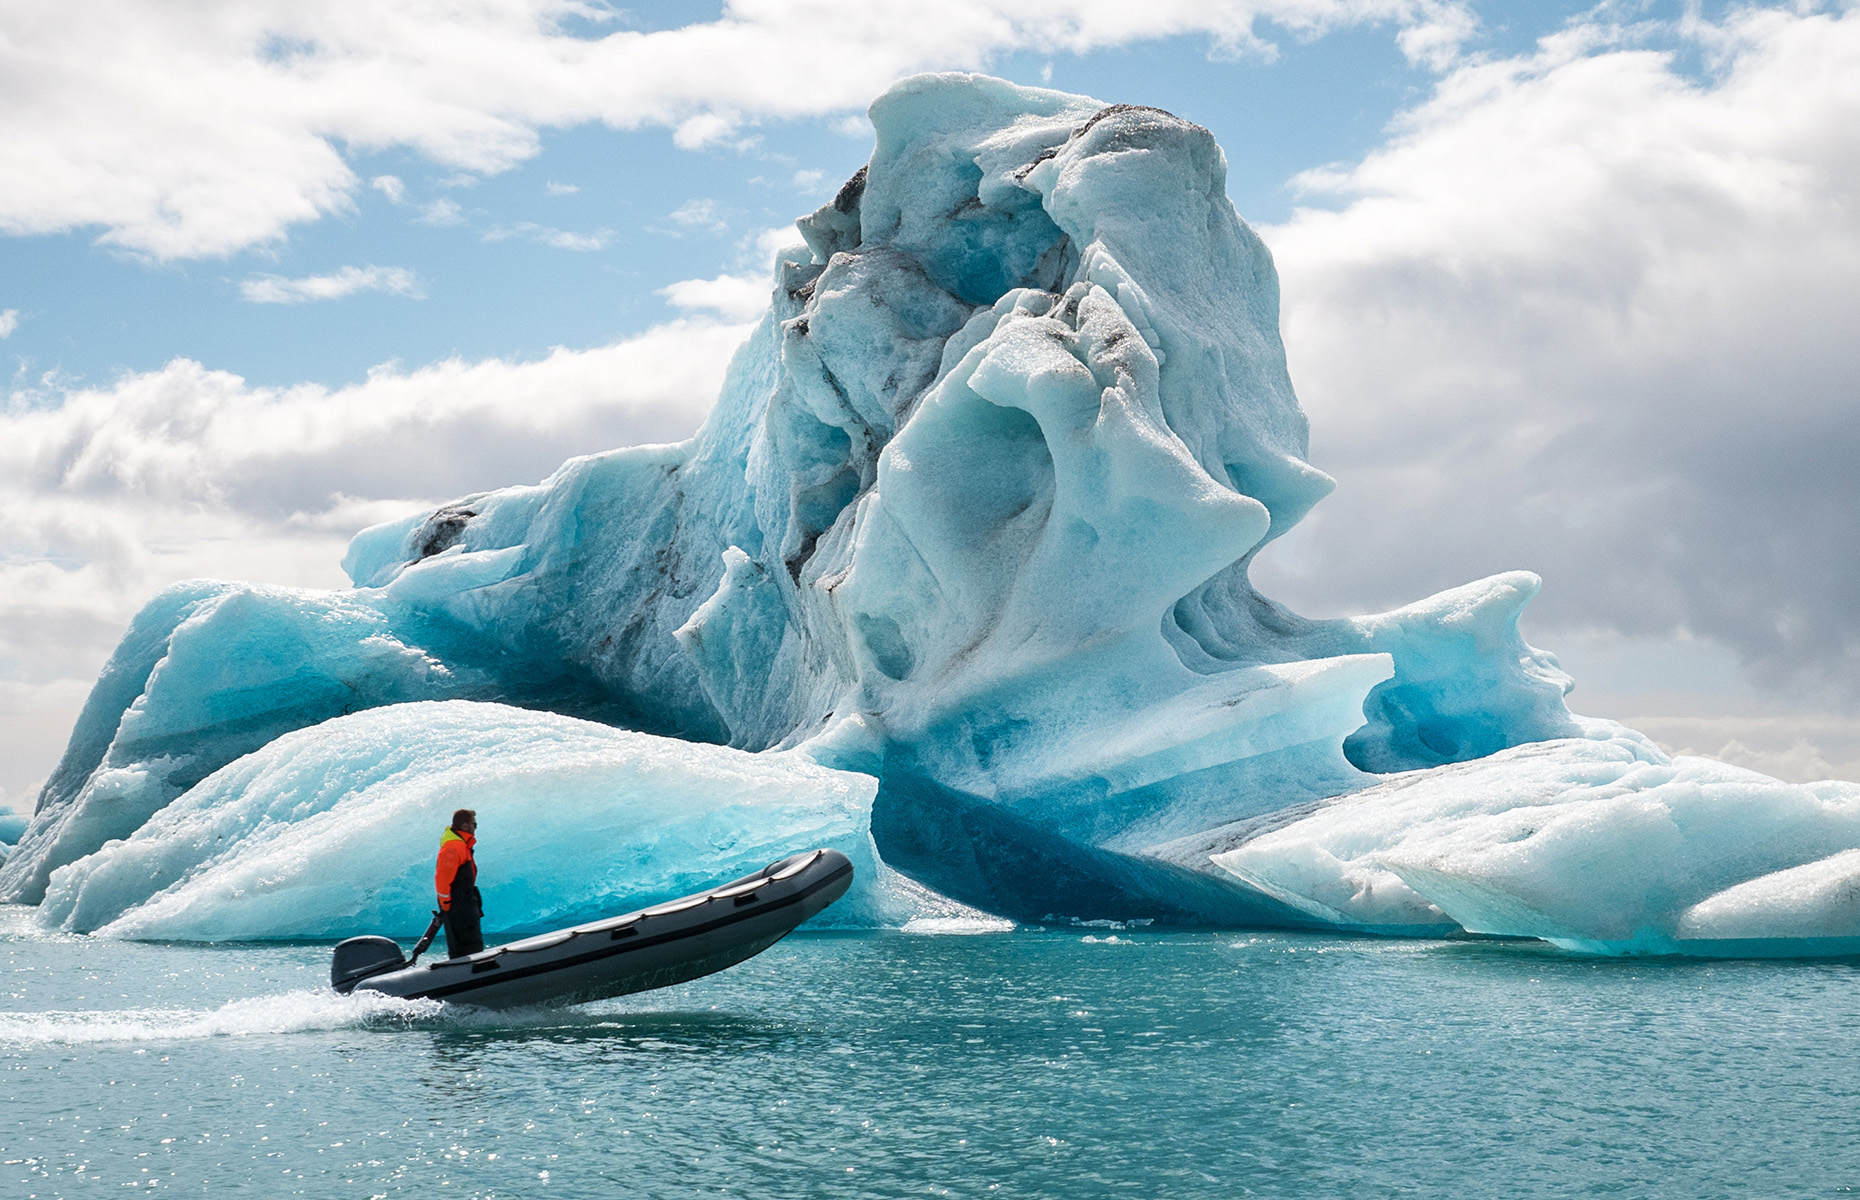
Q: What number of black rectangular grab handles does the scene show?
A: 3